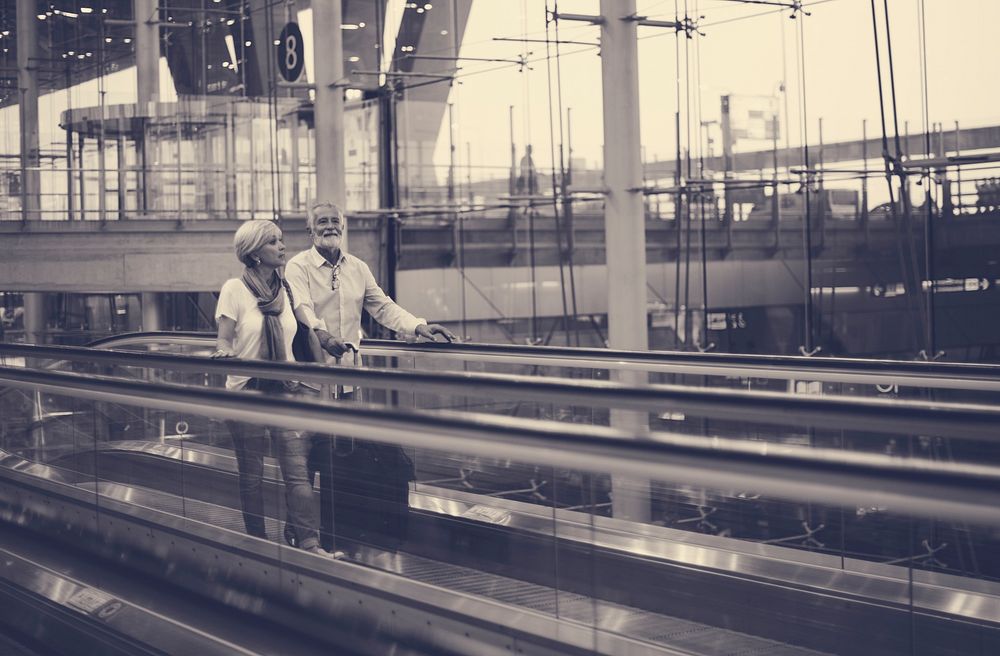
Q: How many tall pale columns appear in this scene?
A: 4